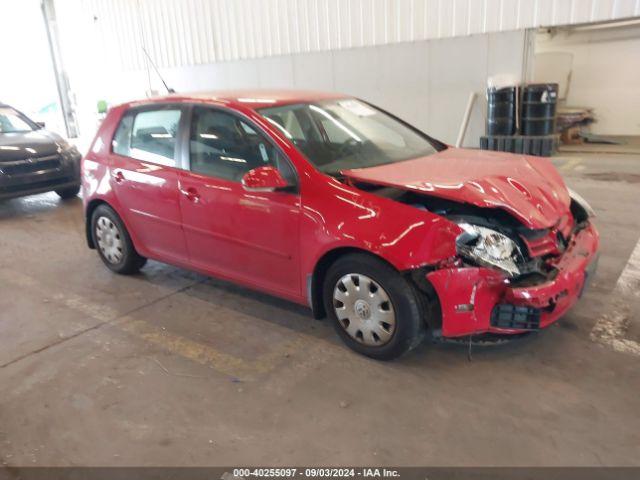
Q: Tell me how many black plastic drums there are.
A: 2